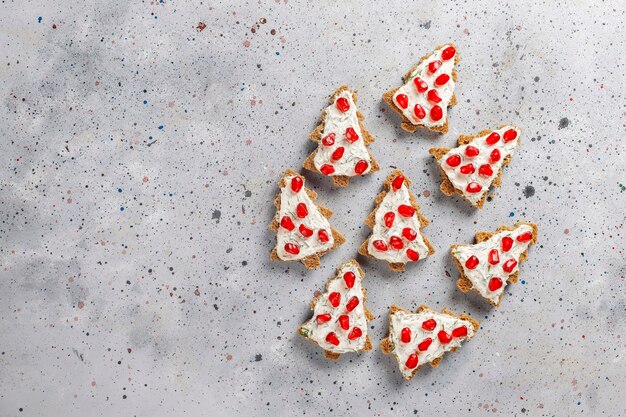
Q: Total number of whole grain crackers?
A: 8